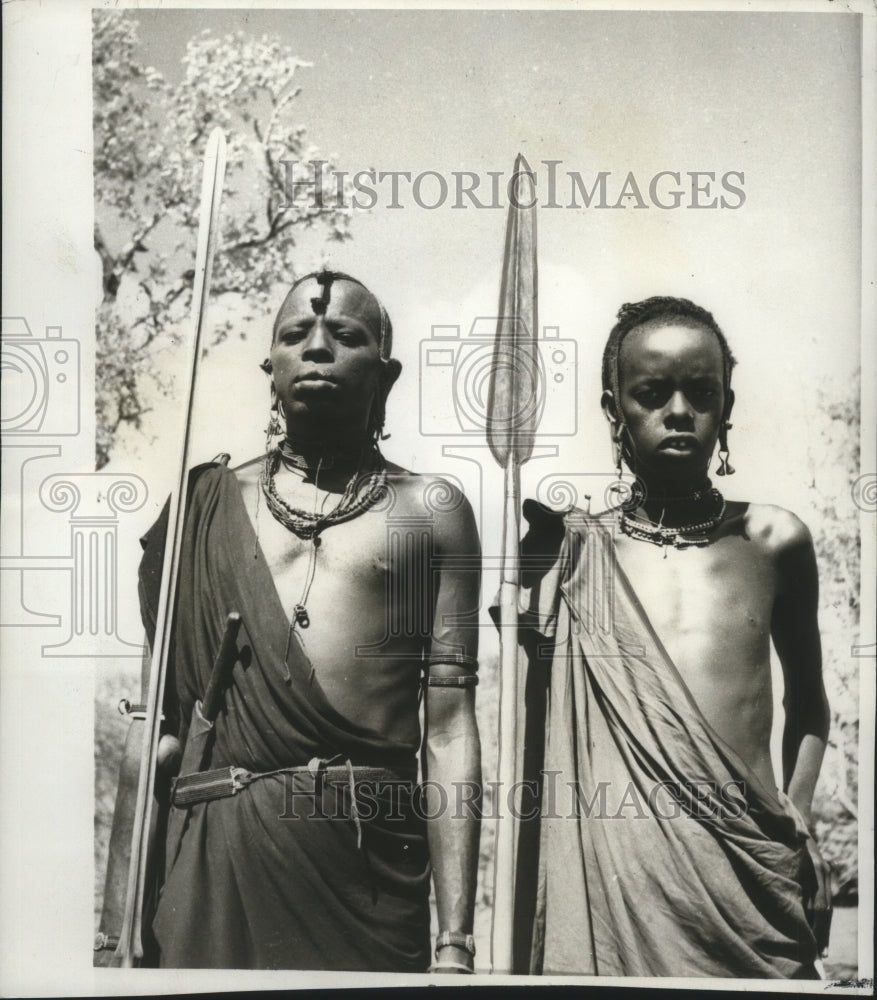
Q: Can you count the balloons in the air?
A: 0